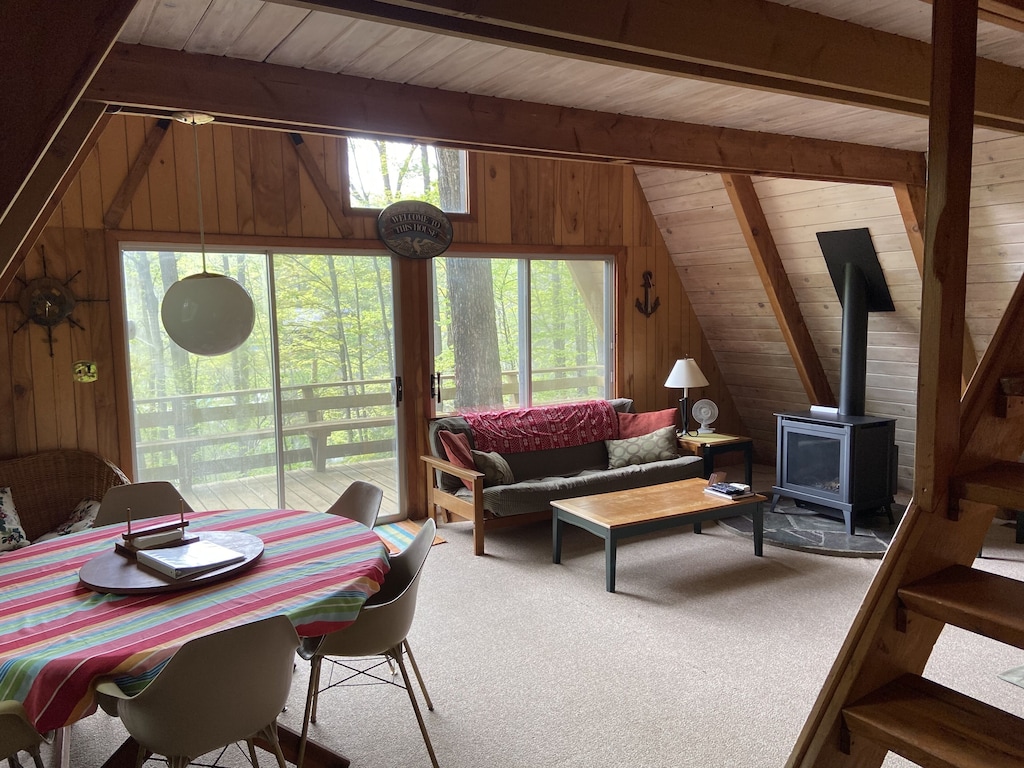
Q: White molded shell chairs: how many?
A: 5